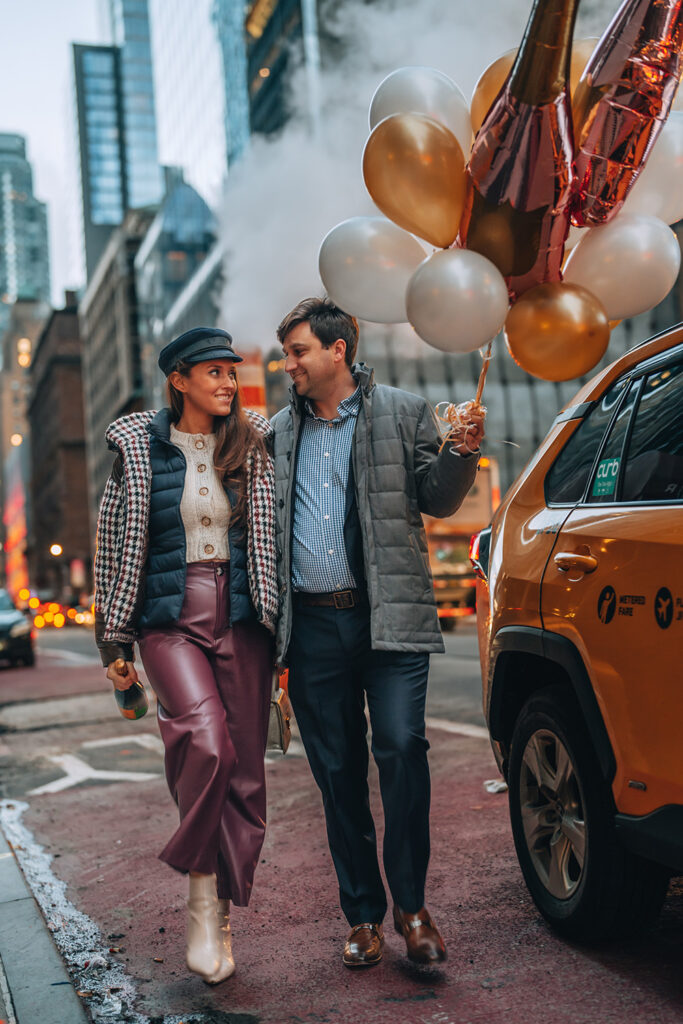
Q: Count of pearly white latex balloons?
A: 5